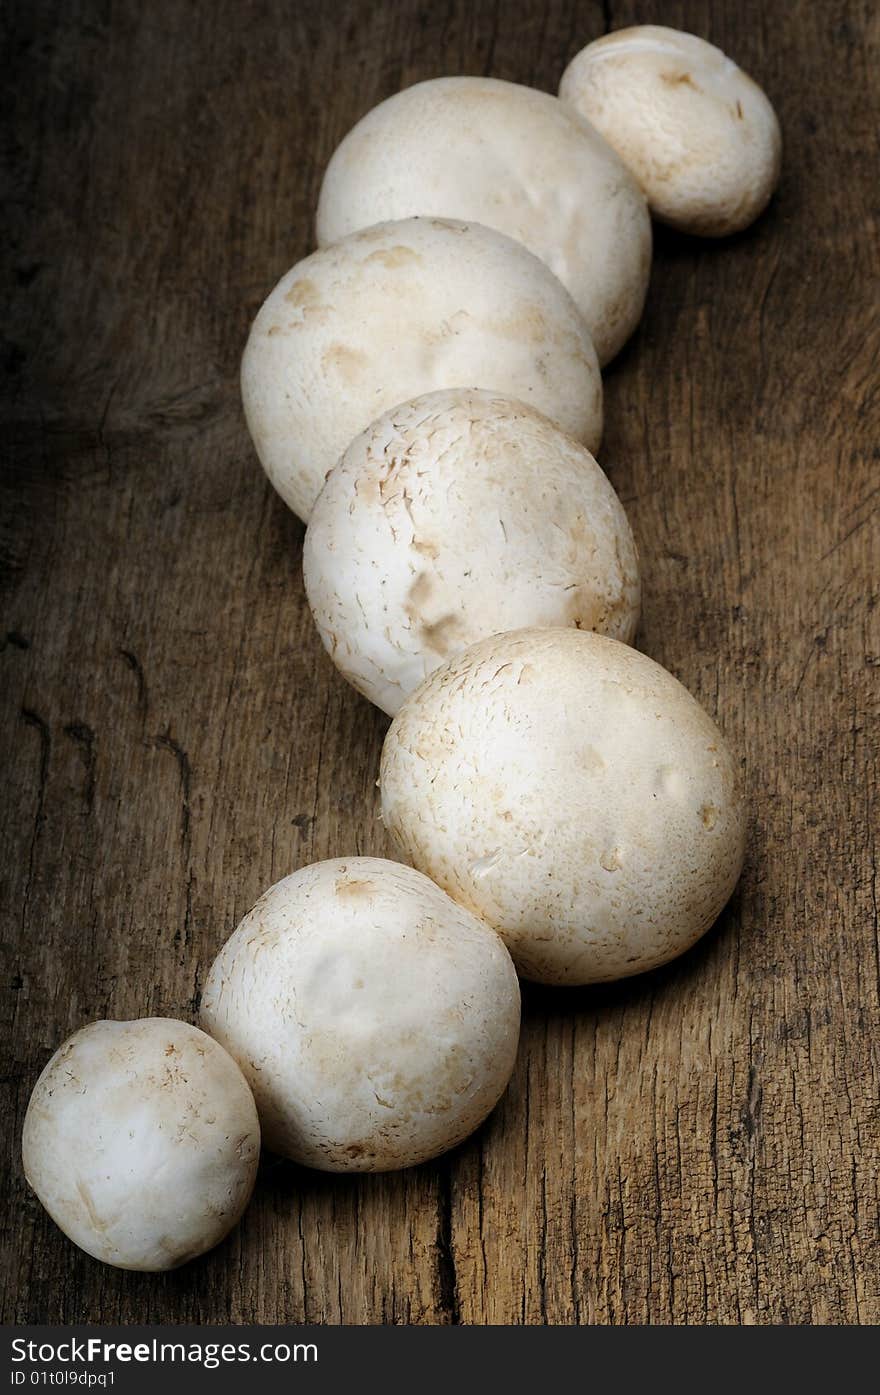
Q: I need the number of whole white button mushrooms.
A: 7